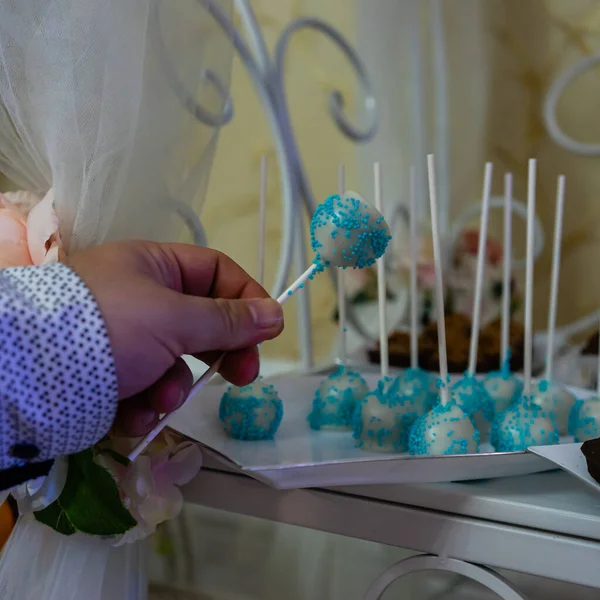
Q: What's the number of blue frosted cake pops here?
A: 11